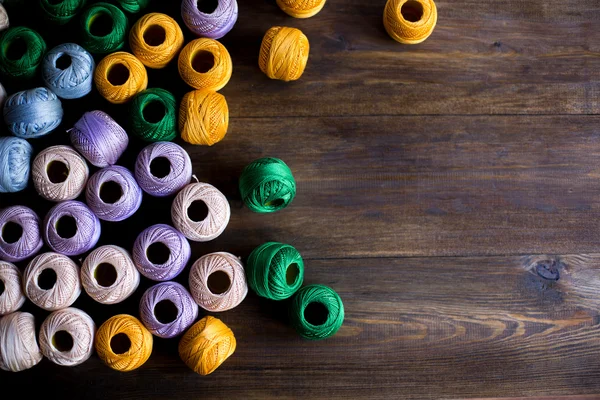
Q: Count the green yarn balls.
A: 8